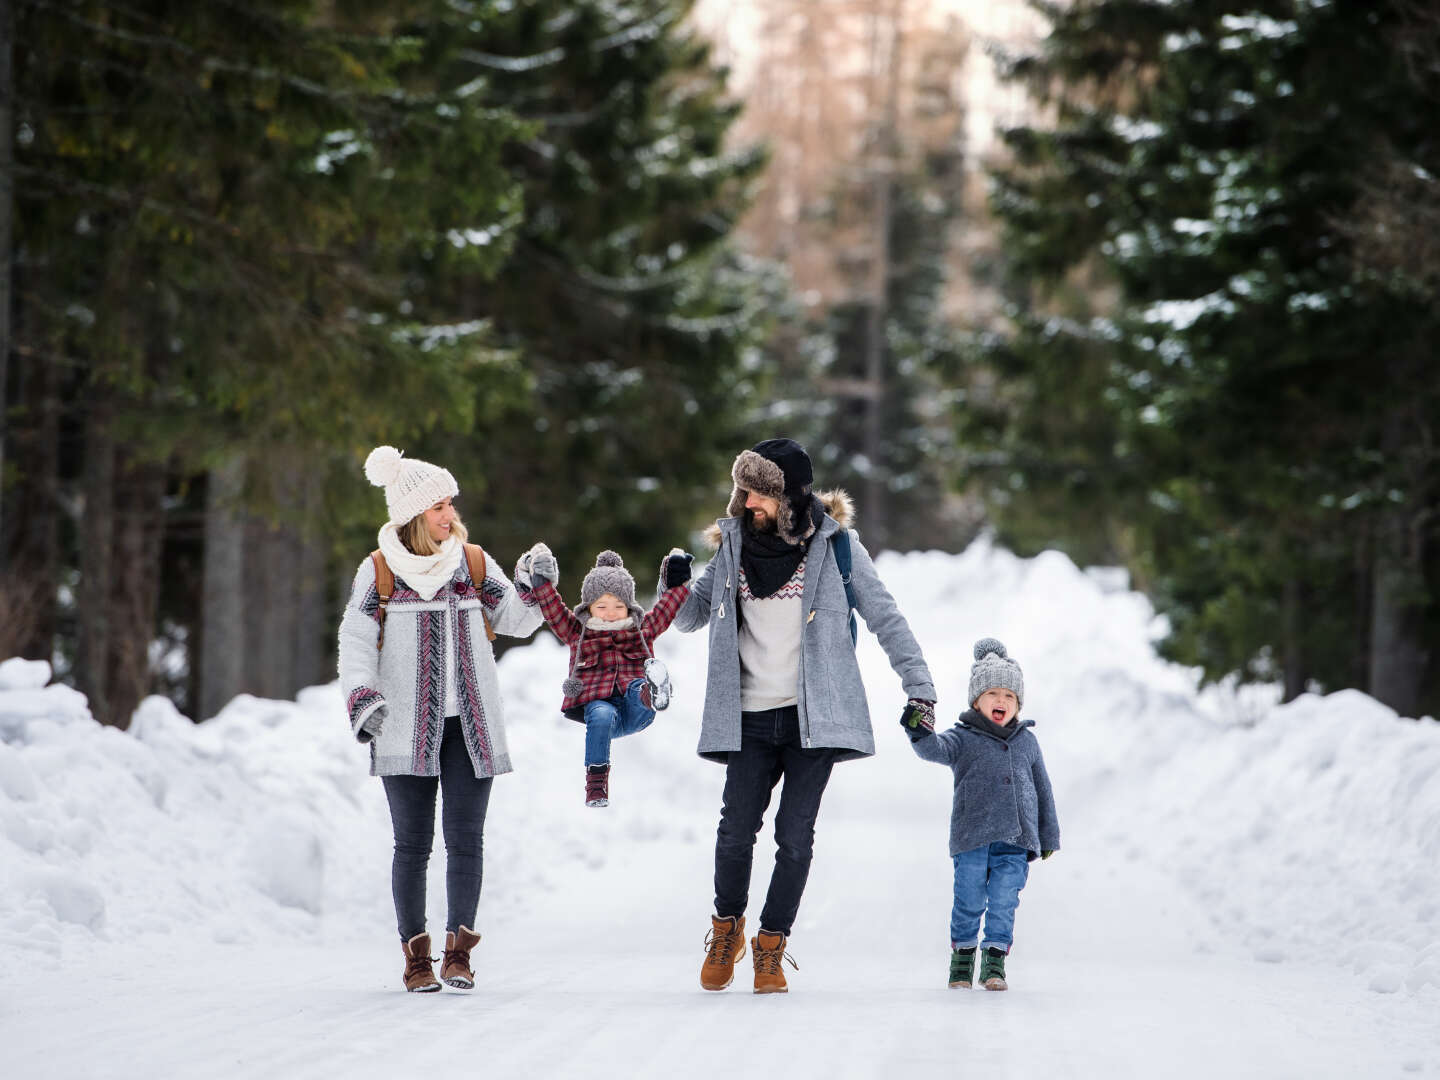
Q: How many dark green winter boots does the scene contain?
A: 2